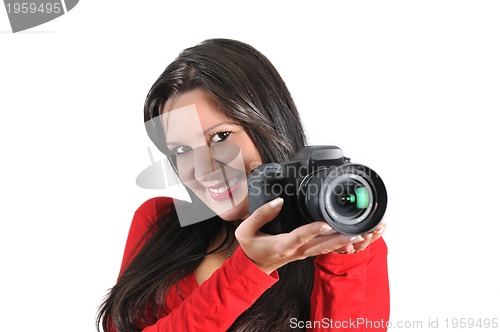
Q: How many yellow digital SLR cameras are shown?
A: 0